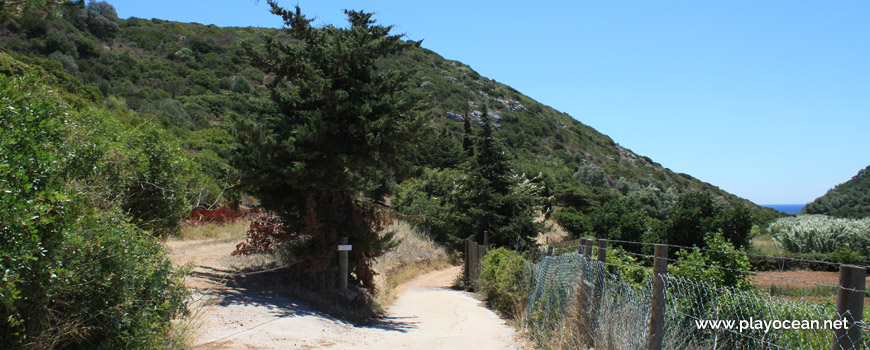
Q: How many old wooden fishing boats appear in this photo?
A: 0